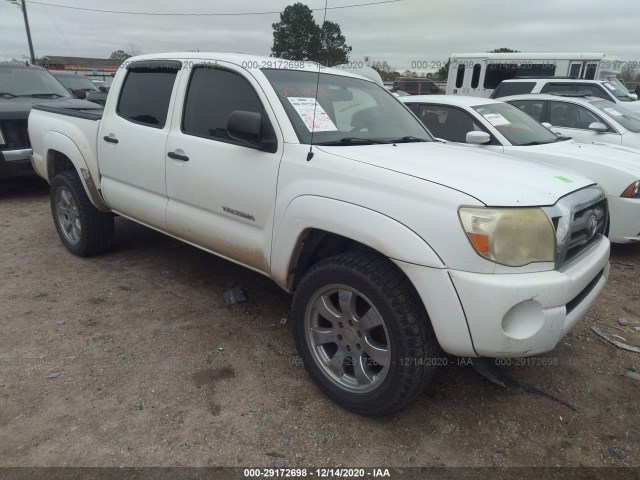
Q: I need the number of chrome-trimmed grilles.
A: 1